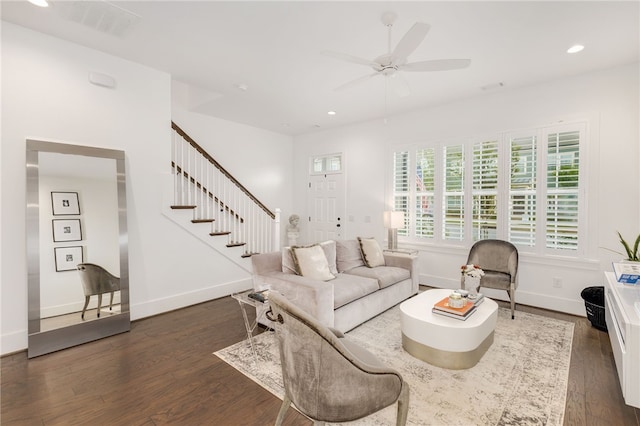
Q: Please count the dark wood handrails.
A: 2